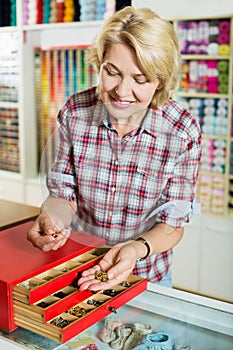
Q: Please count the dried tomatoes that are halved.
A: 0